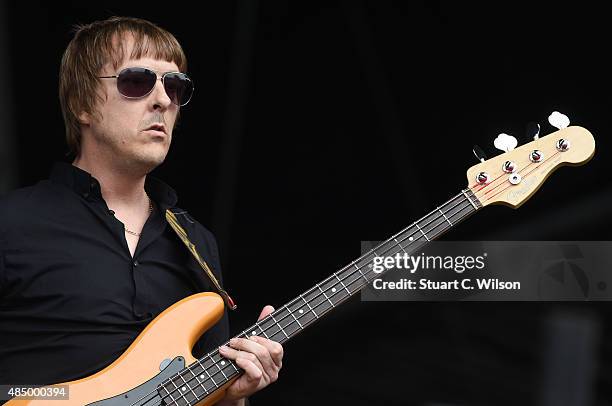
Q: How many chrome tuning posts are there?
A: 4